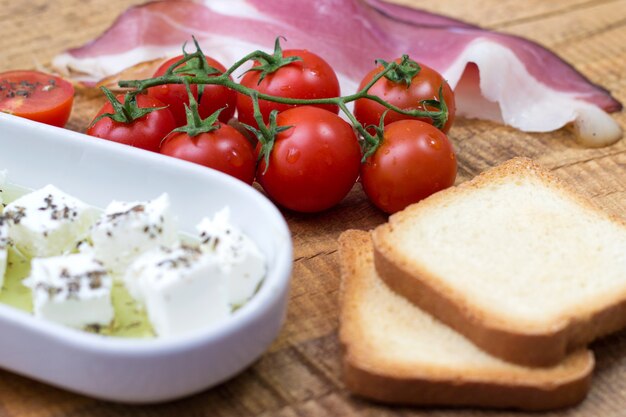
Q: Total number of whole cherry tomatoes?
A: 7